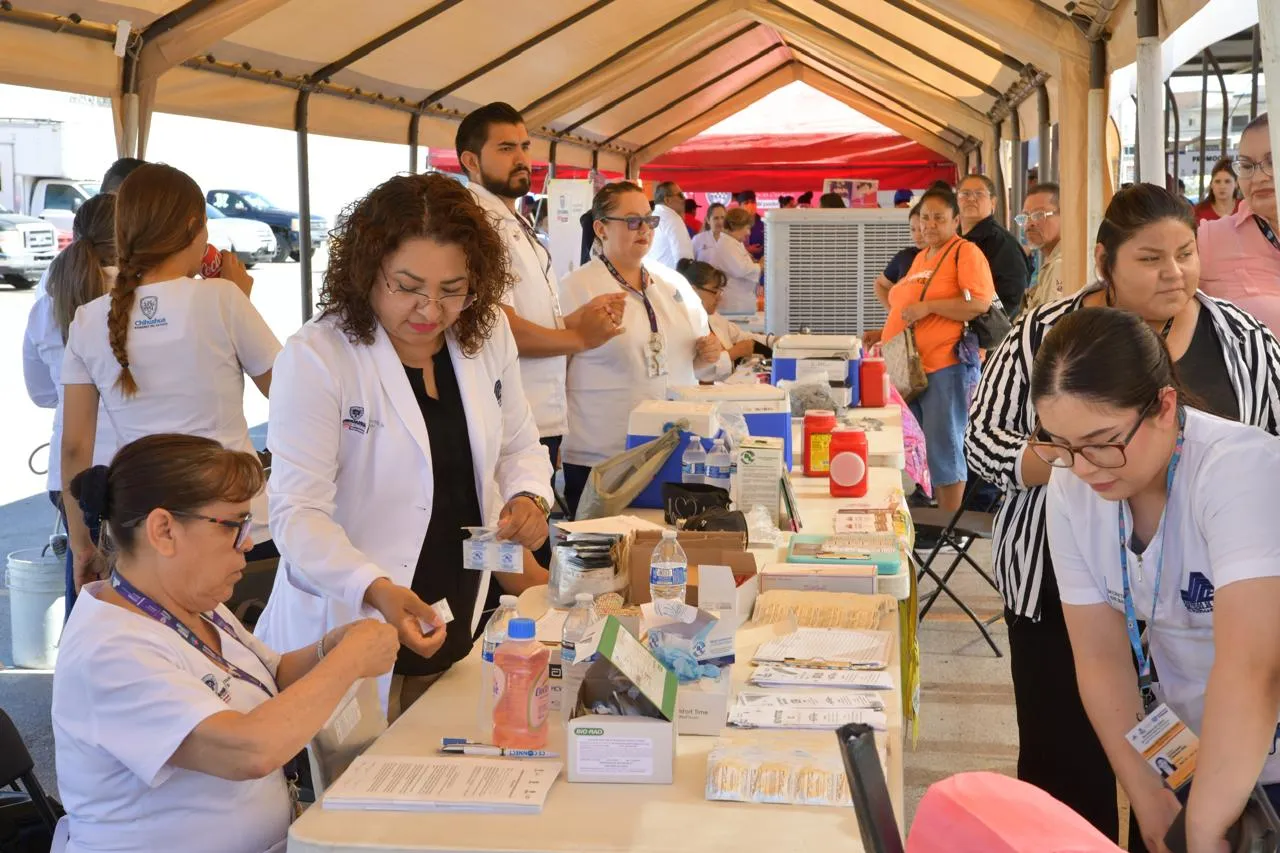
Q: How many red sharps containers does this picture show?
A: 3